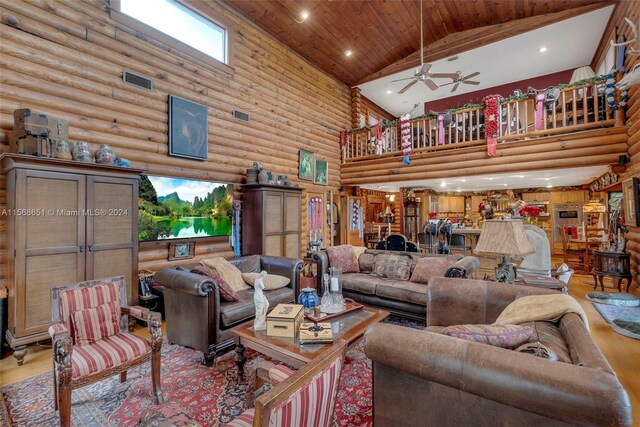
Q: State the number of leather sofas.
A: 3